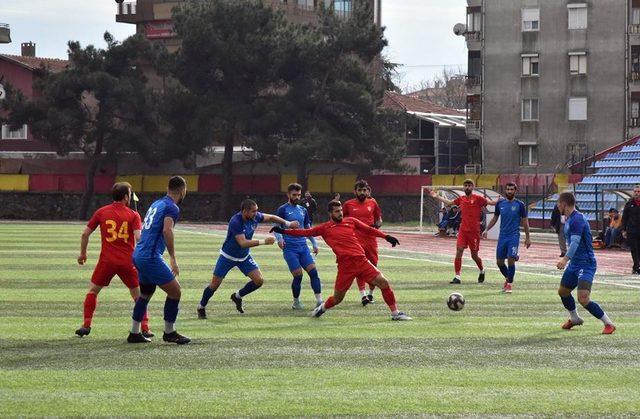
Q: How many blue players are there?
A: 5